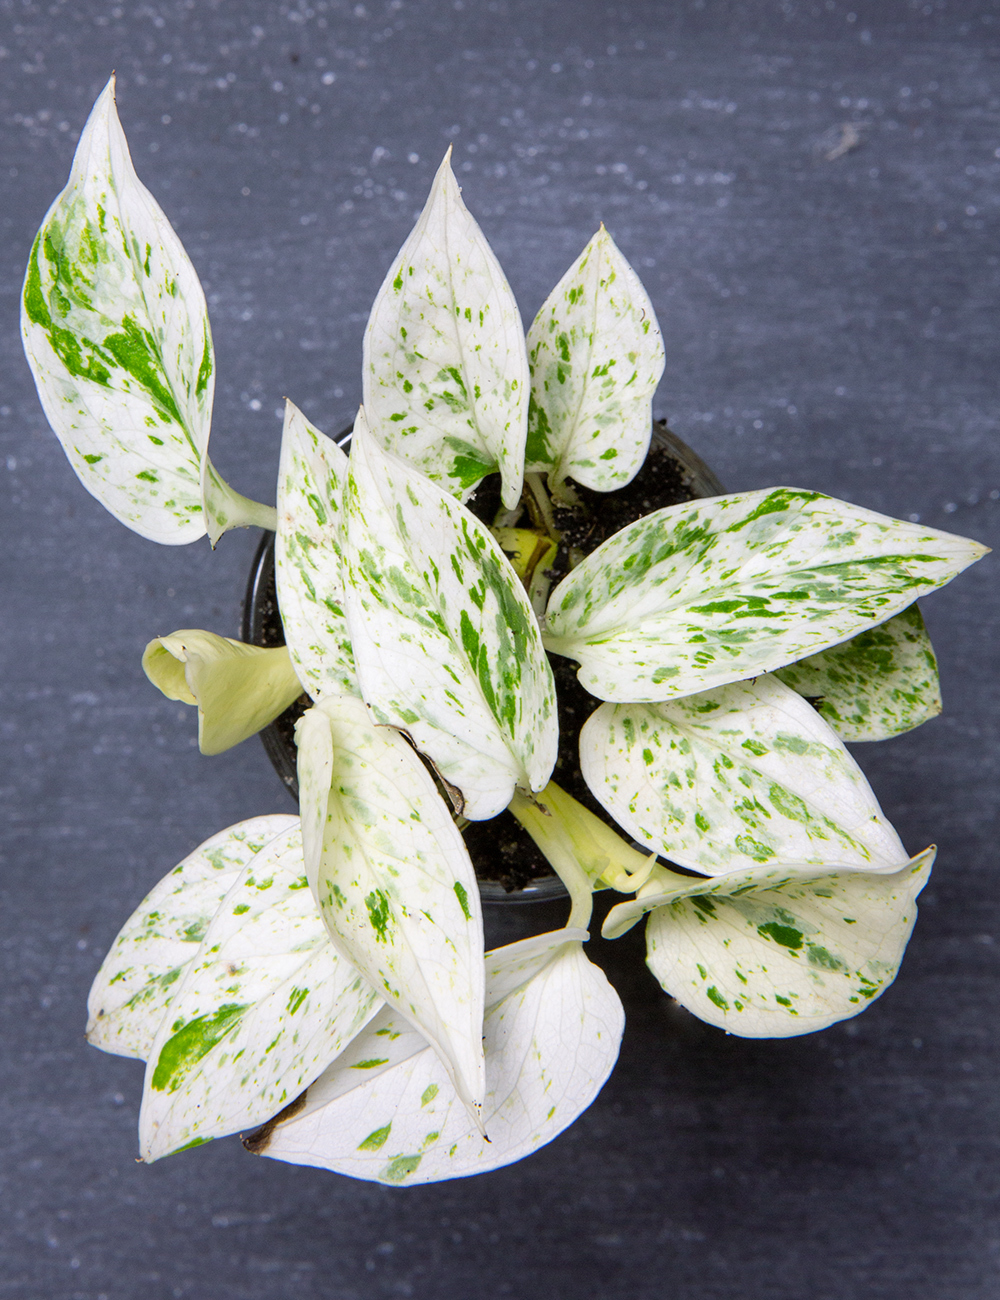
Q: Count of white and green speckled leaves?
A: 13